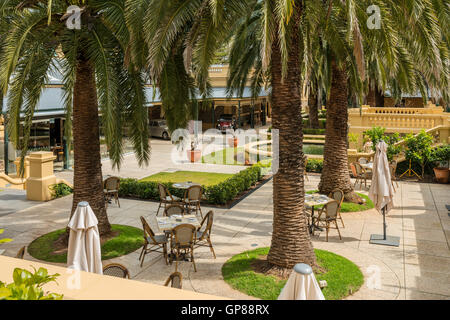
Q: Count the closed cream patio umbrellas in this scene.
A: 3